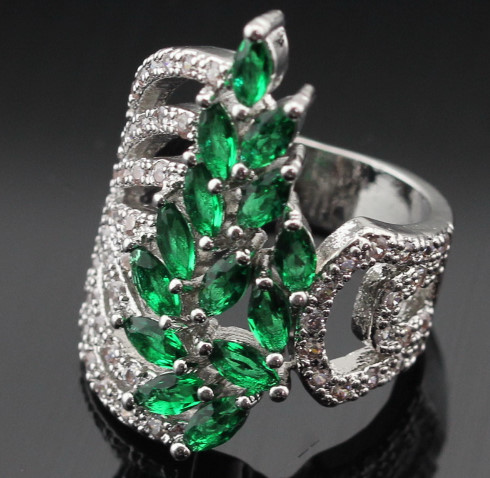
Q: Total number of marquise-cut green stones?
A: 14